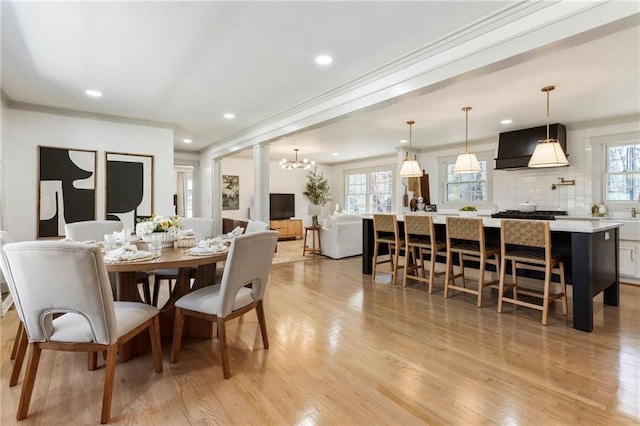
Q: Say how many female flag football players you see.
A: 0